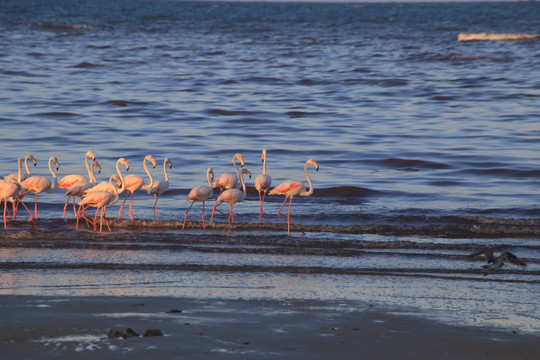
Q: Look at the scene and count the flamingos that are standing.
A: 14